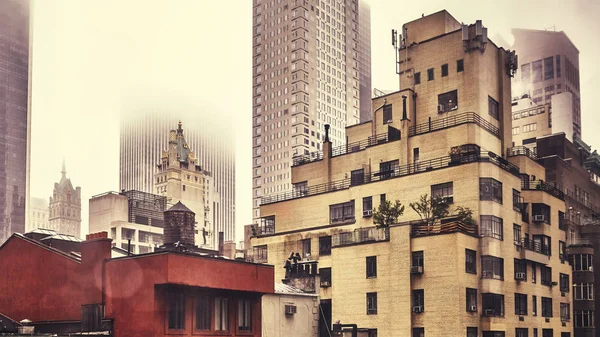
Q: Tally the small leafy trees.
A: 3